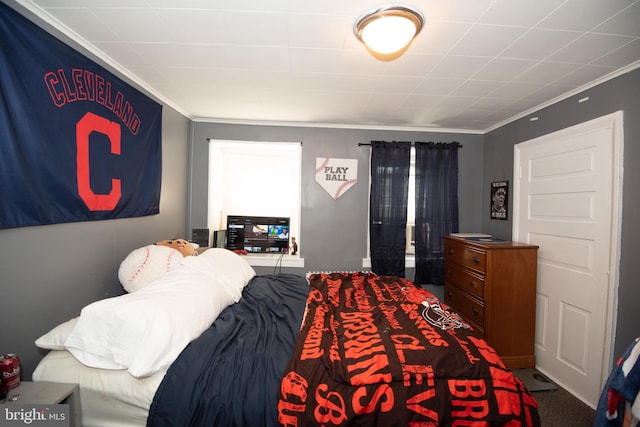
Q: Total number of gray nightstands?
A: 1